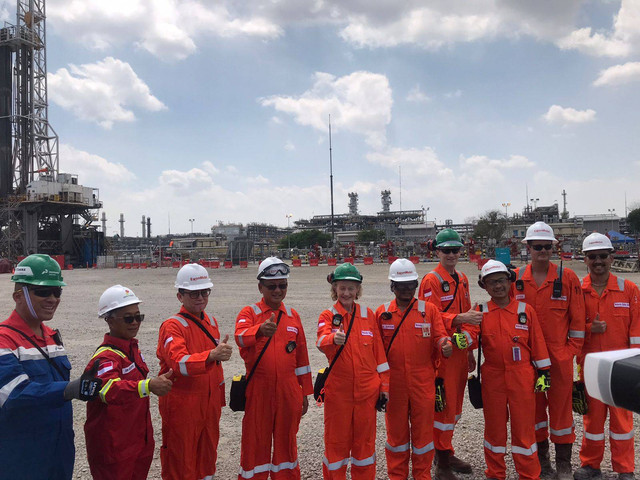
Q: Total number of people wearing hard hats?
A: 10